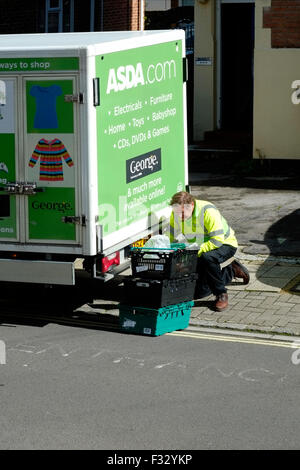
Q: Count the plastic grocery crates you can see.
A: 3